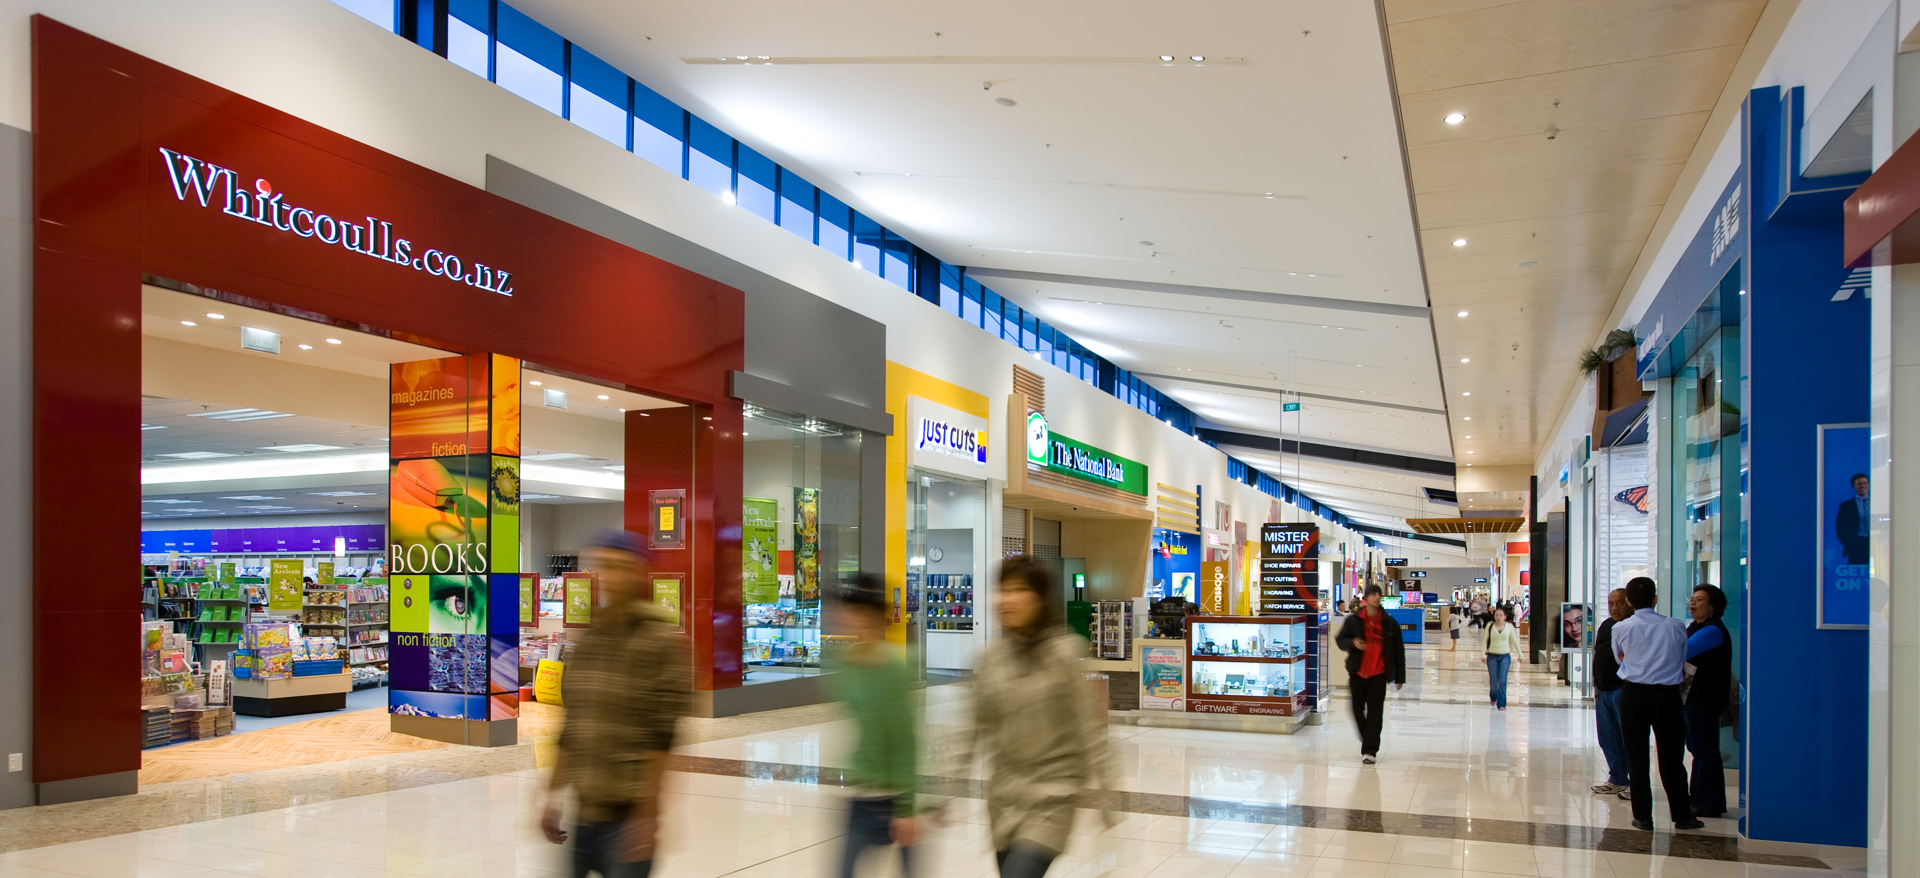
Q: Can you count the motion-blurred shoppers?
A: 3